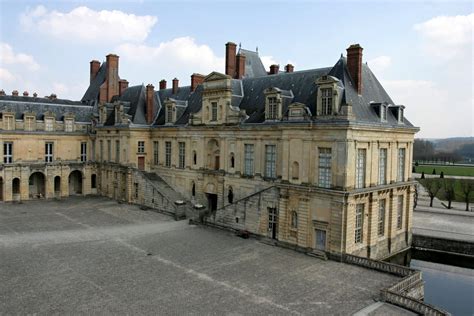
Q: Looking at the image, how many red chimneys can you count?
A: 12